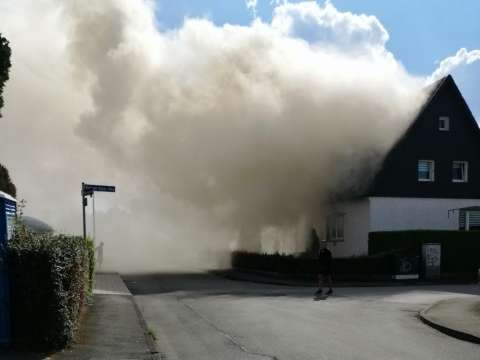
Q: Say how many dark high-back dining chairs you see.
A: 0